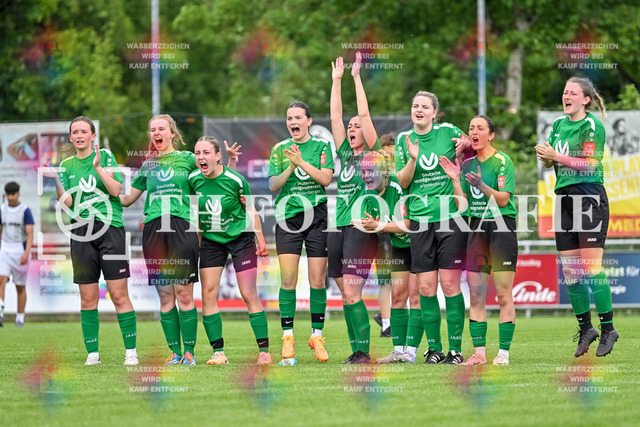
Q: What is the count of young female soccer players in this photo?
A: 9